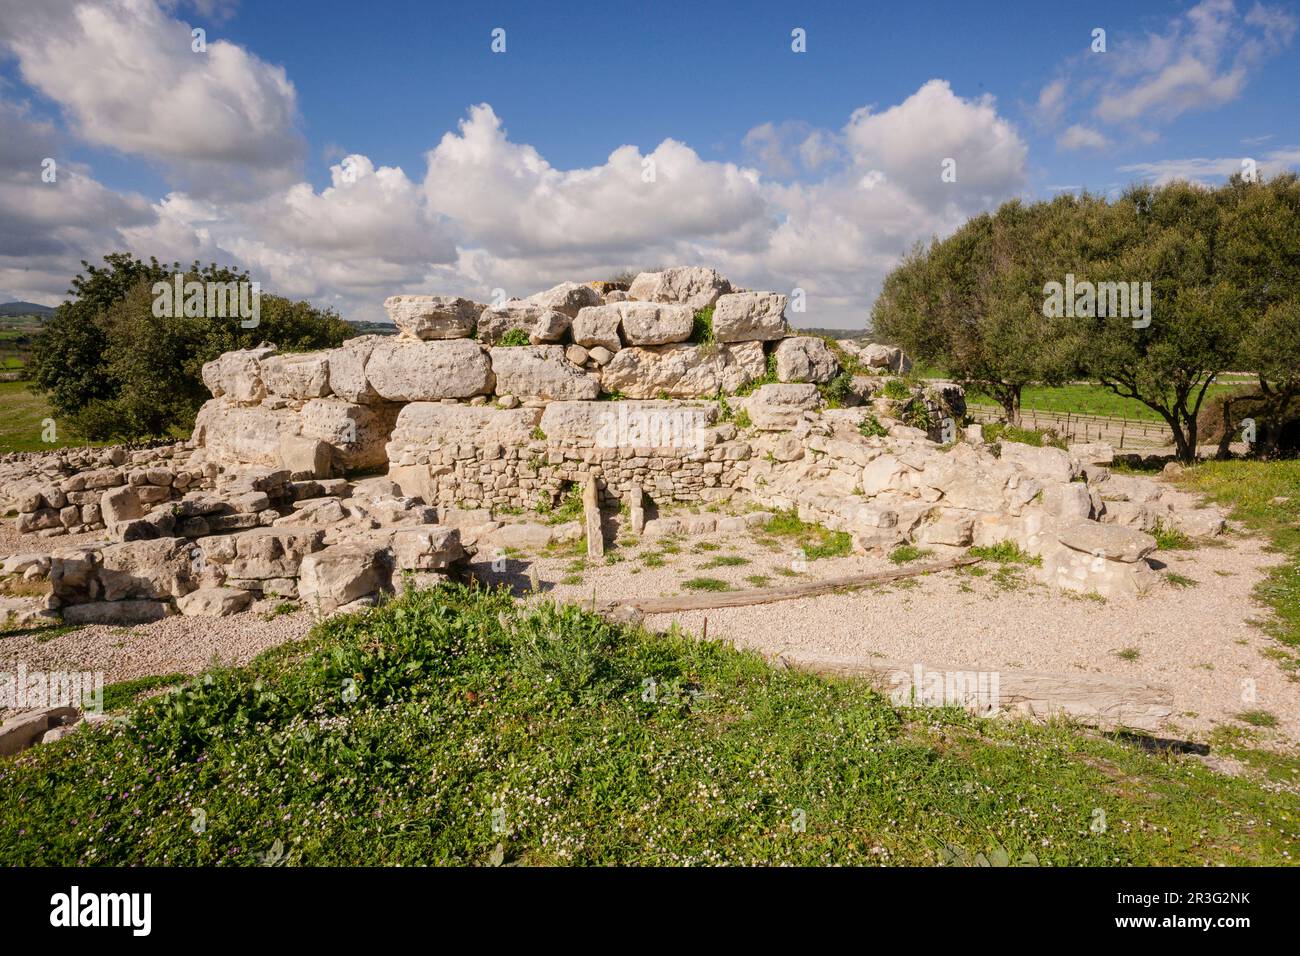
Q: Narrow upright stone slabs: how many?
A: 2